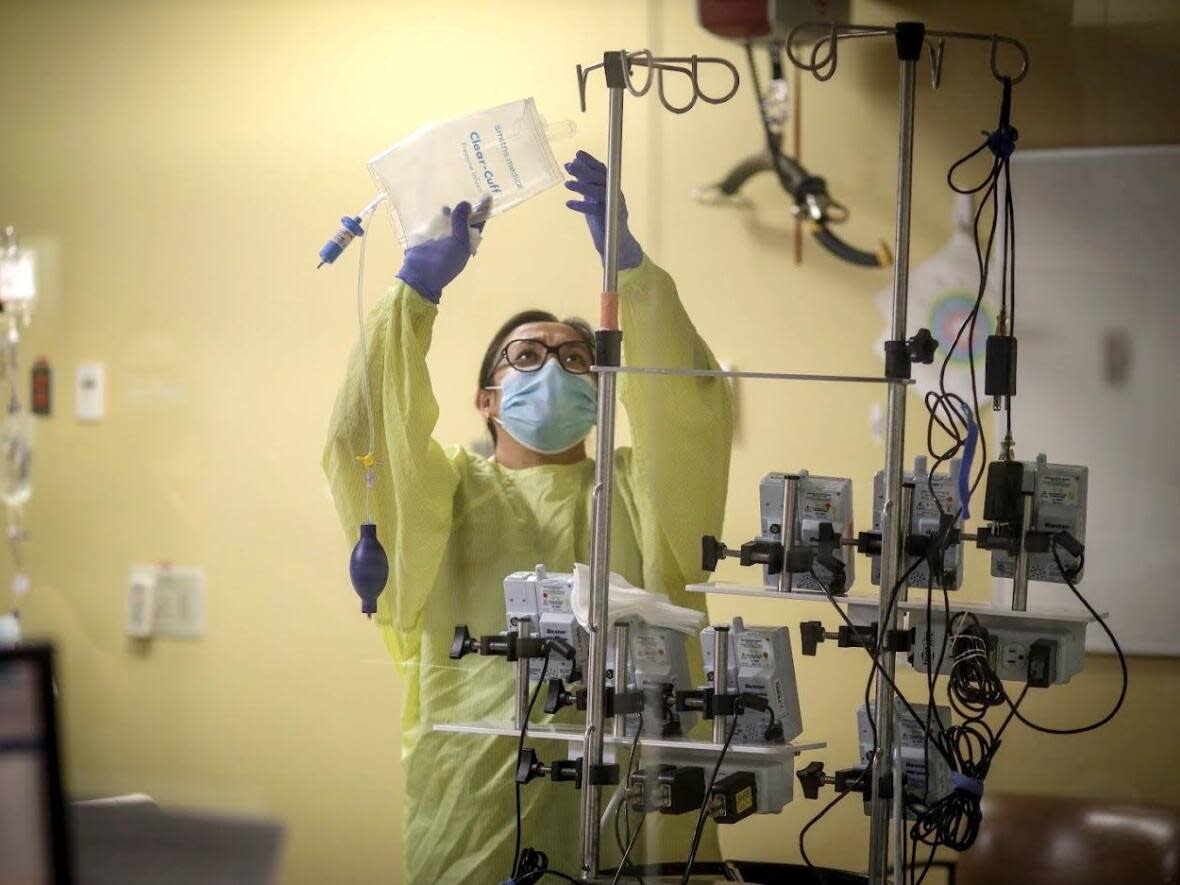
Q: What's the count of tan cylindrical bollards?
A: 0